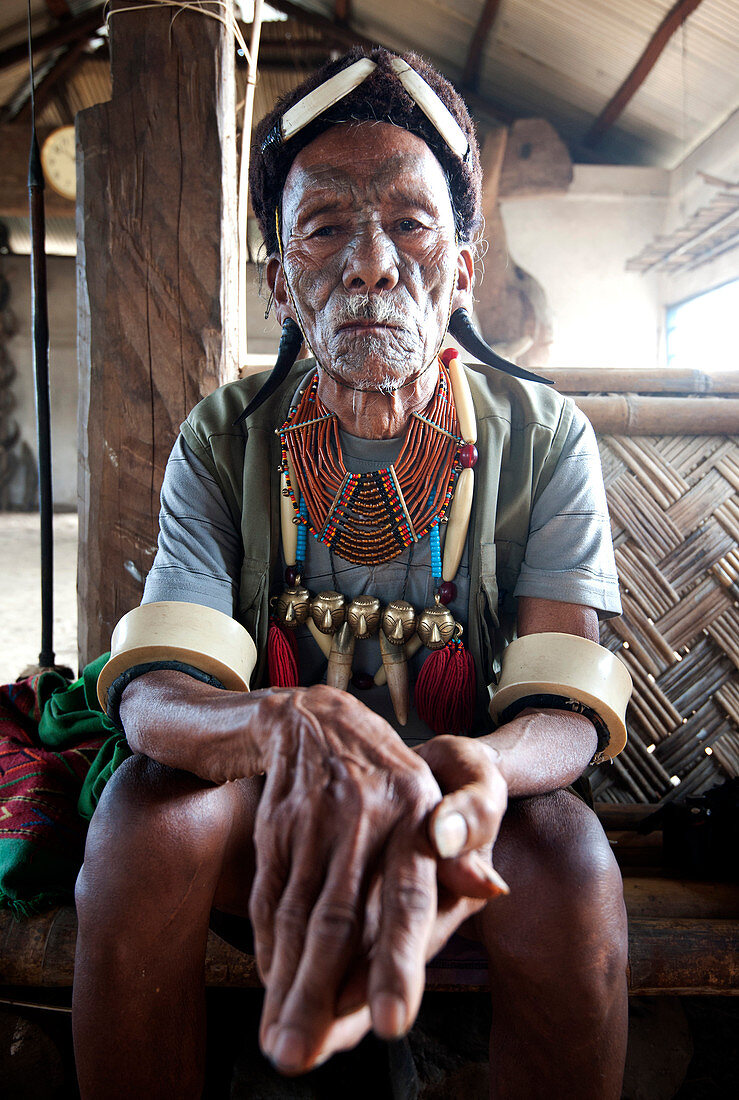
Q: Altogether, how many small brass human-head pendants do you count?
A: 5